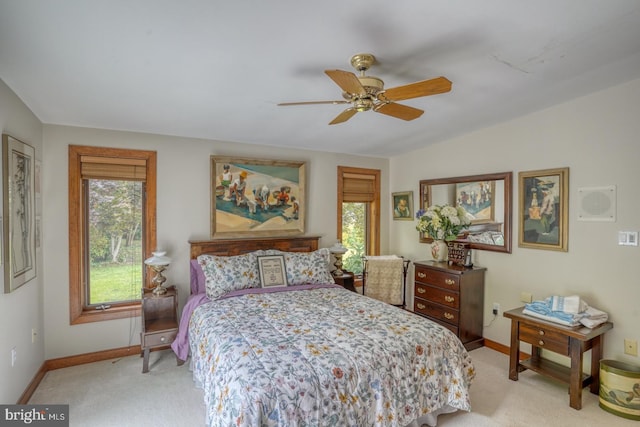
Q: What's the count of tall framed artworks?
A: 2